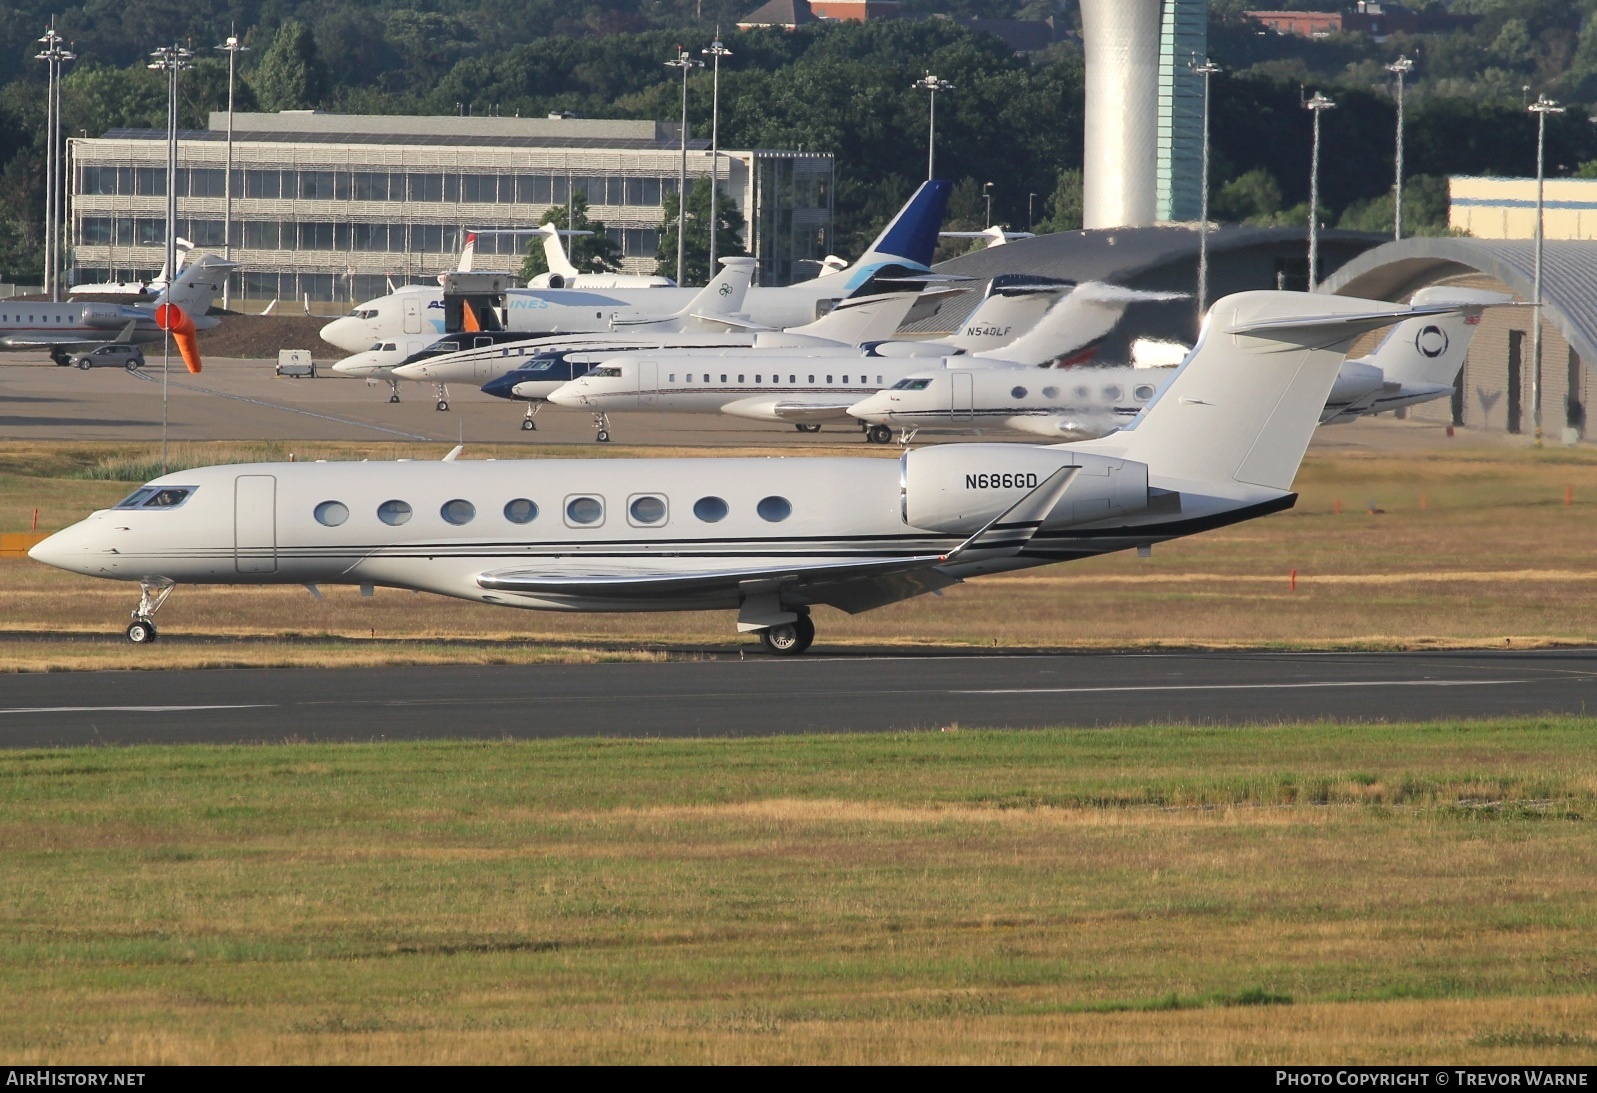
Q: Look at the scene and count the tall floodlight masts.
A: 12